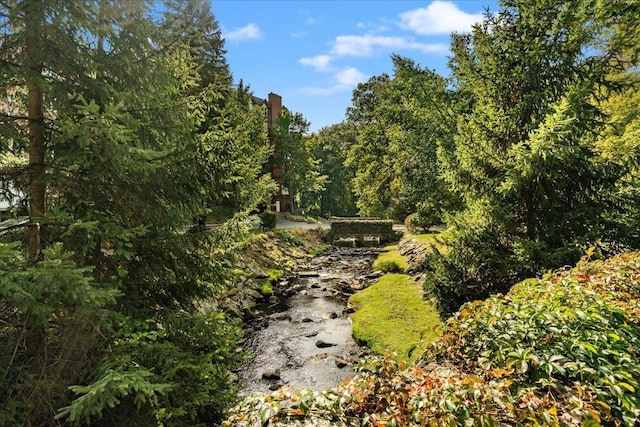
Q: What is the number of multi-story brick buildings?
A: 1